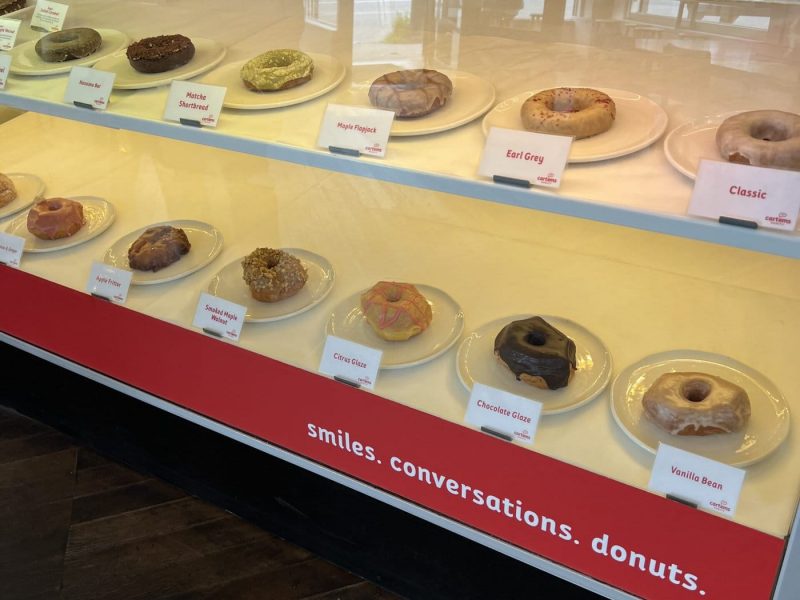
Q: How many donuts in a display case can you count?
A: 14